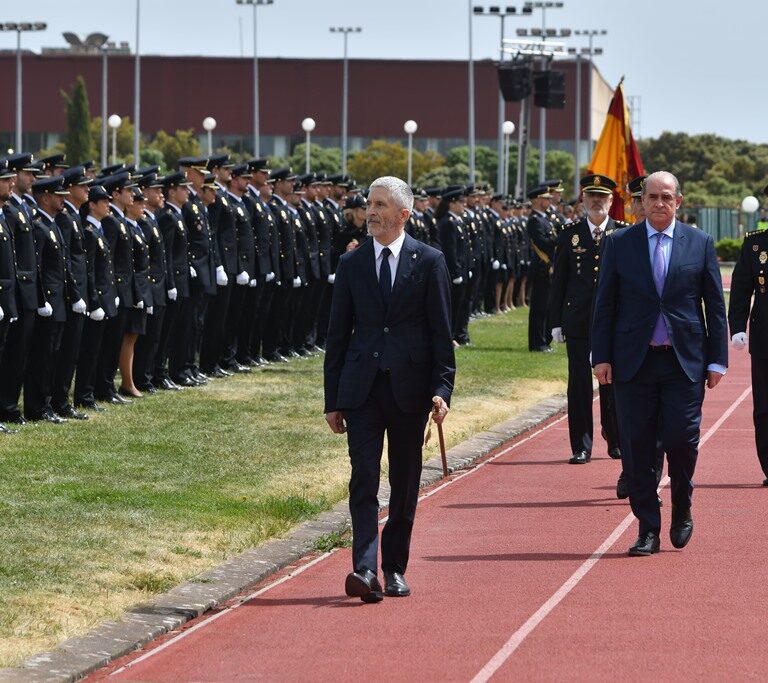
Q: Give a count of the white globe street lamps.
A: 6